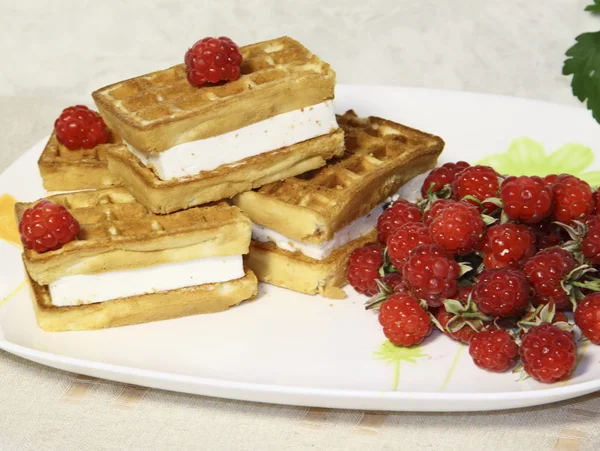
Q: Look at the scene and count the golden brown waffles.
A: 7